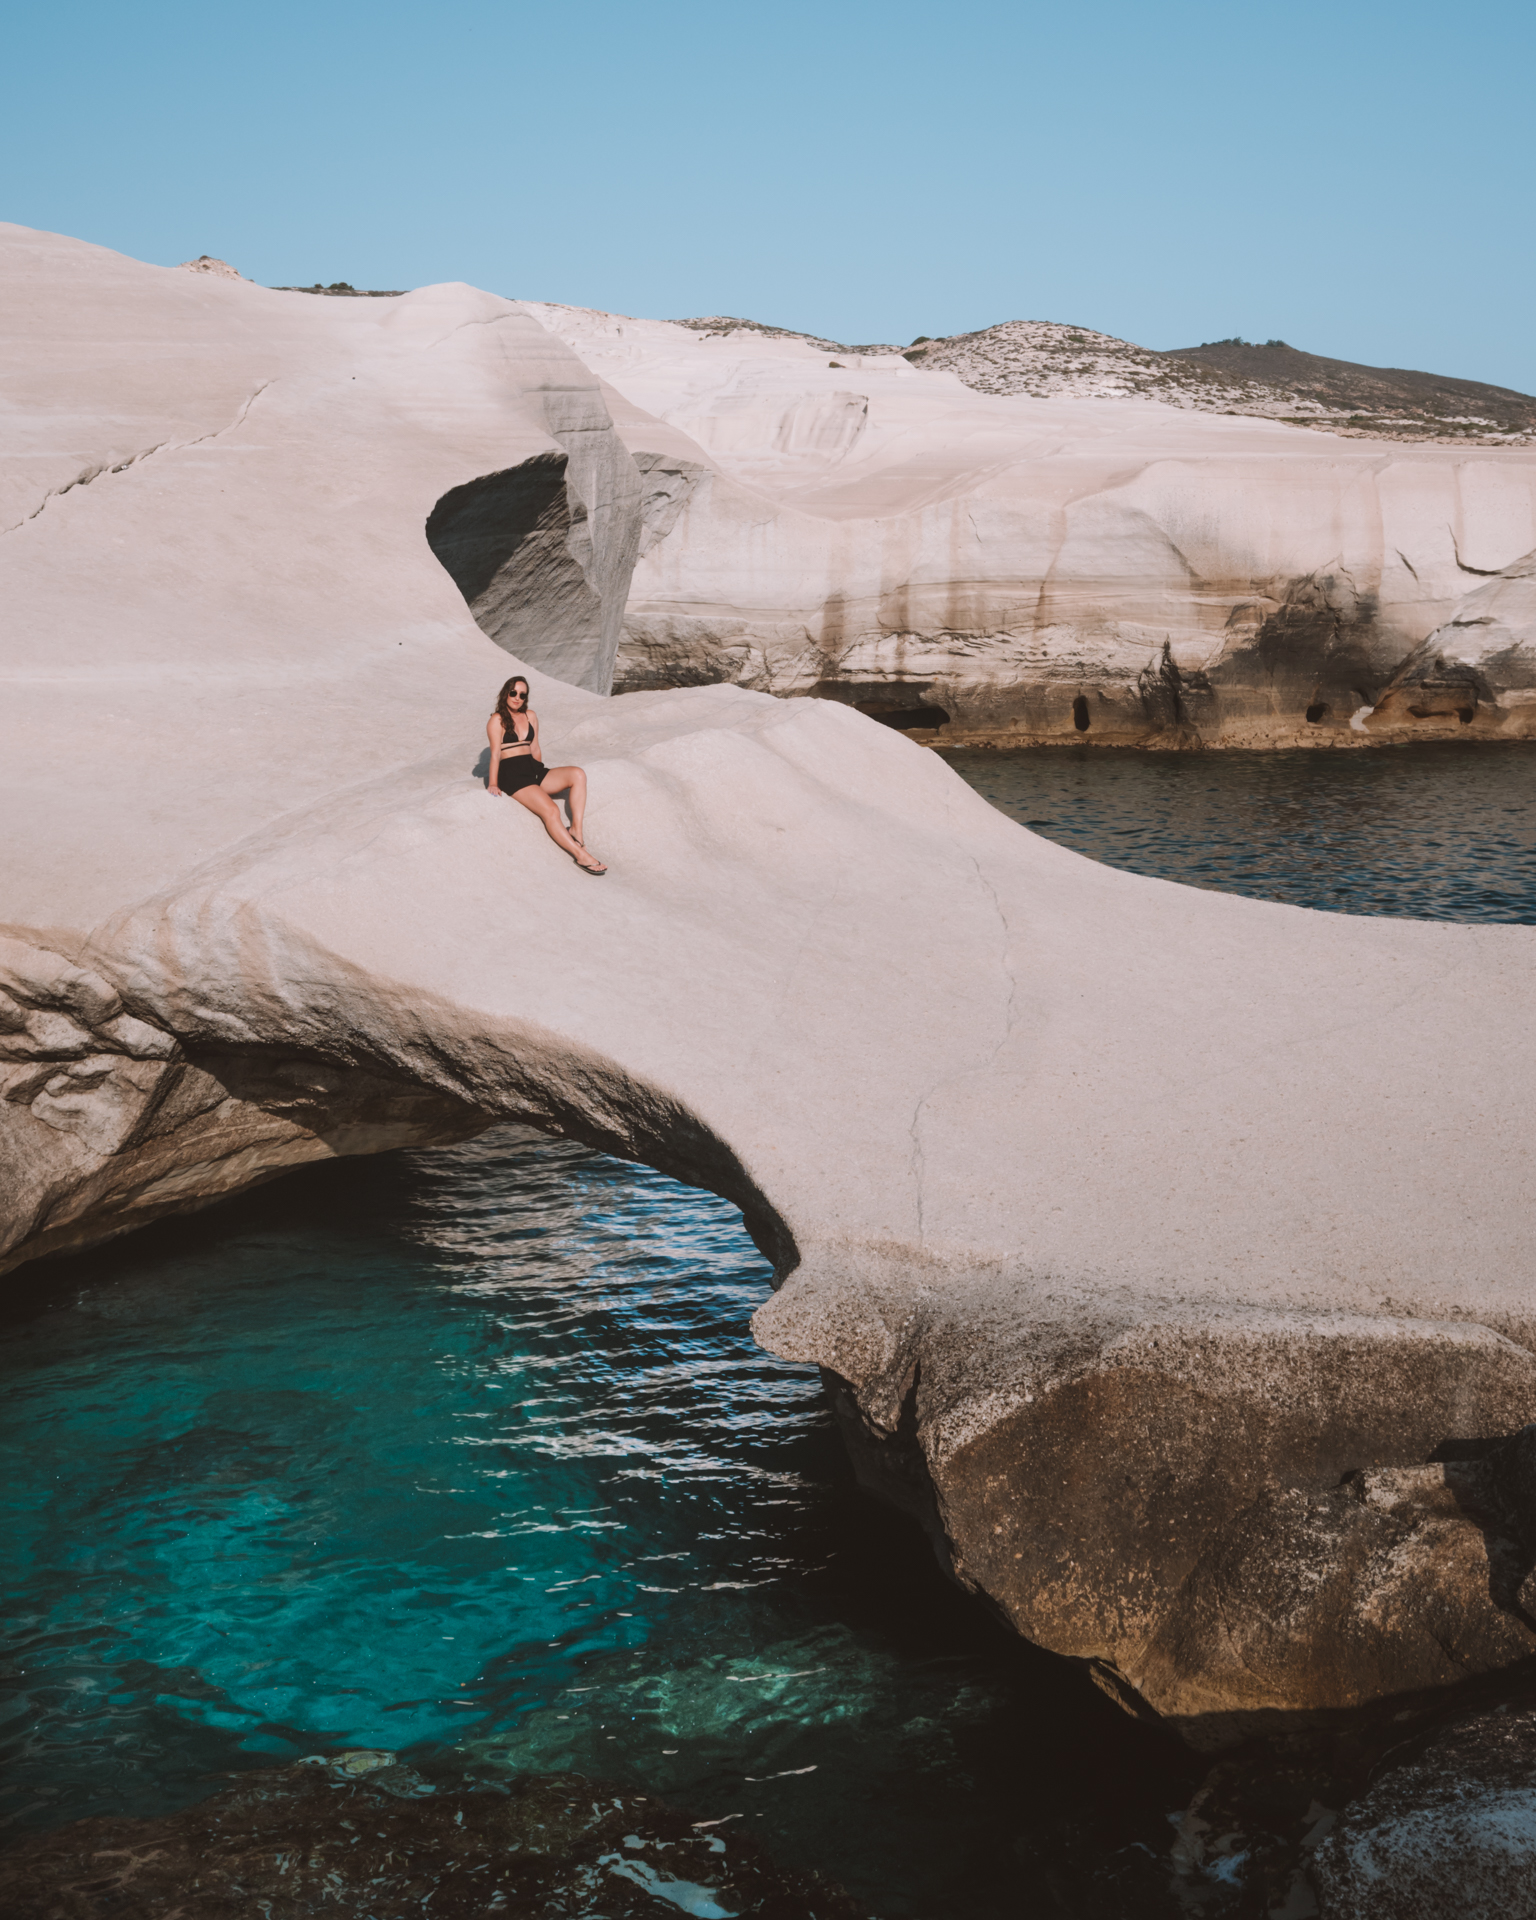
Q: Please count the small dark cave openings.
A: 4